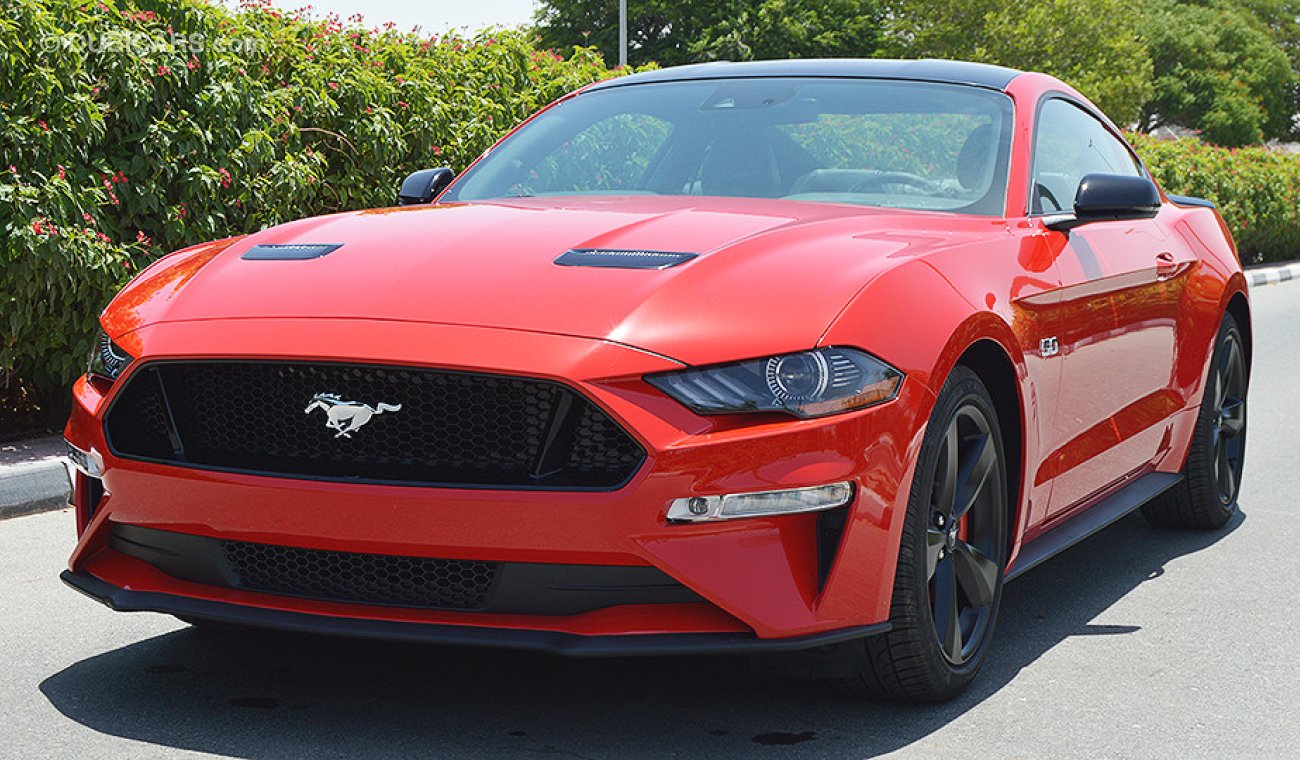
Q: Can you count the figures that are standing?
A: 0